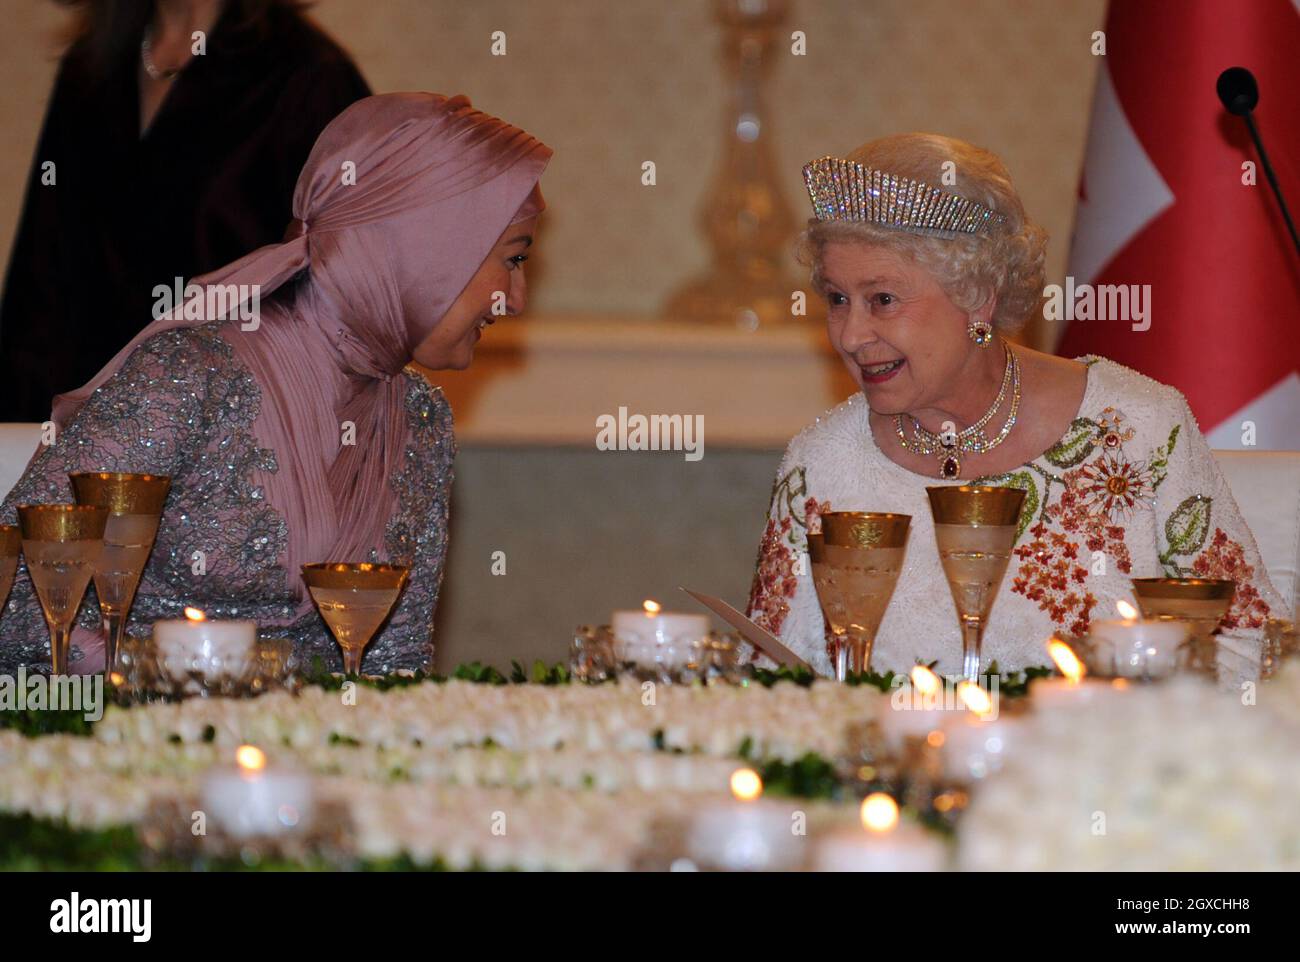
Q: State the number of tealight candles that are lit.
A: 9